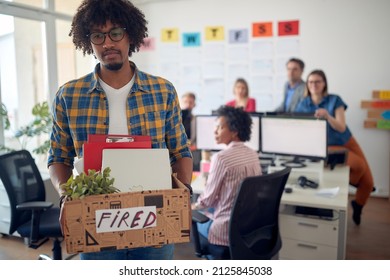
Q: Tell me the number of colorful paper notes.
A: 7